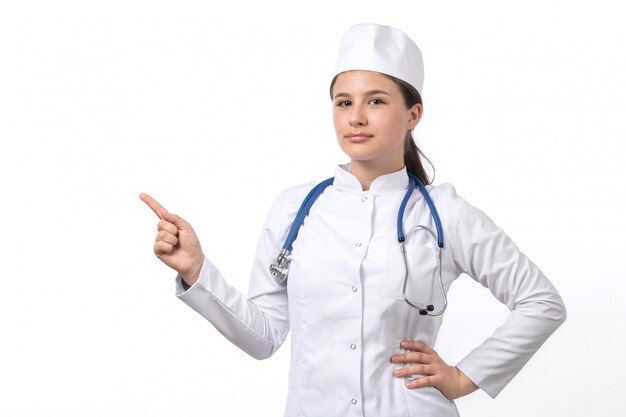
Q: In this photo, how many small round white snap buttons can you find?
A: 5